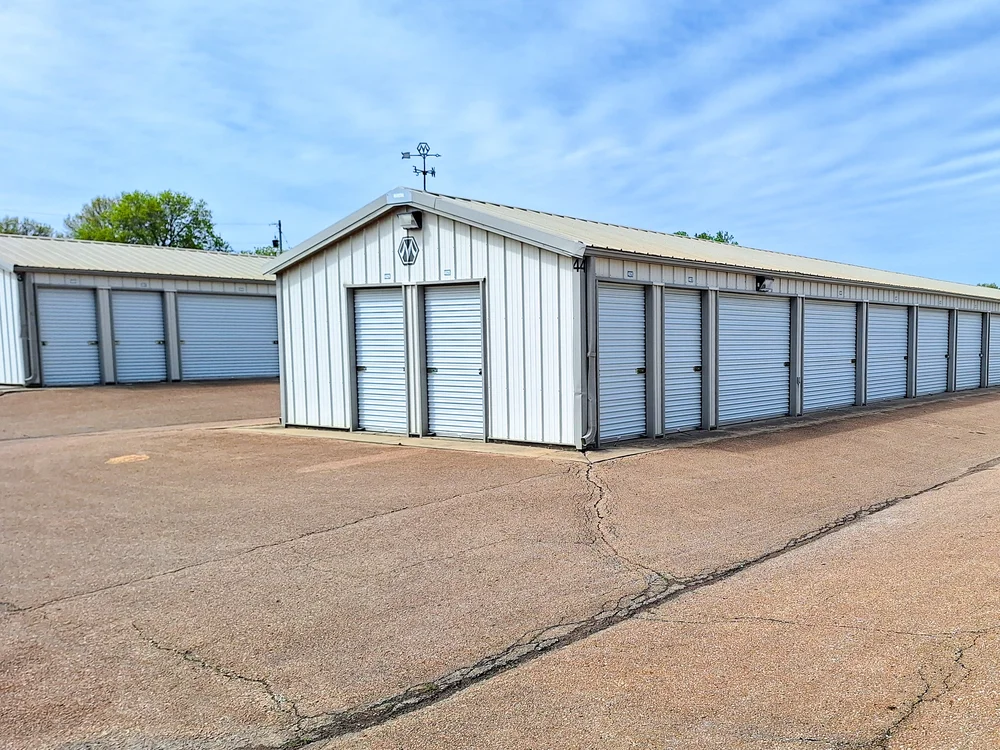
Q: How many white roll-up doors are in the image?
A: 13